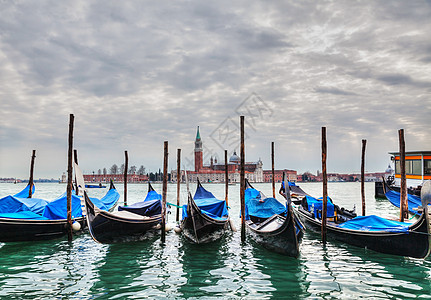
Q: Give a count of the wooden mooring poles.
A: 12